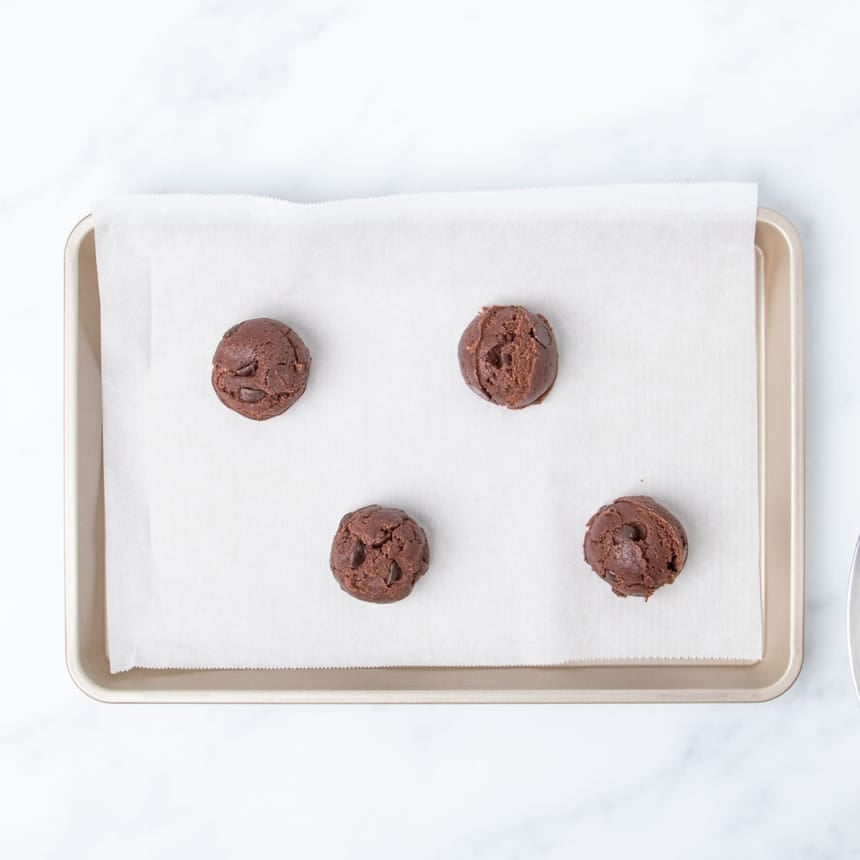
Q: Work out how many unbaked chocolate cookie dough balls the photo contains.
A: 4